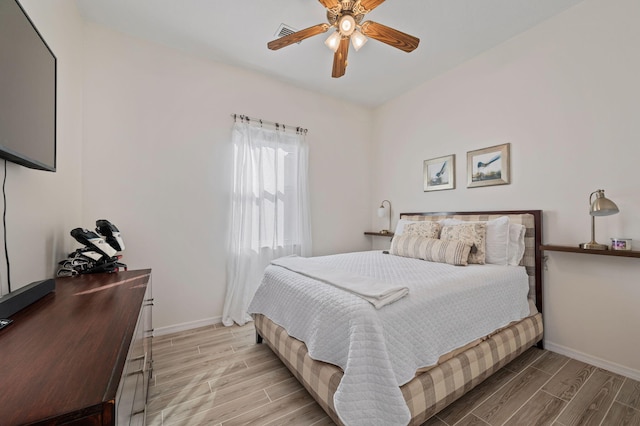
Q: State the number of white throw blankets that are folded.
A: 1